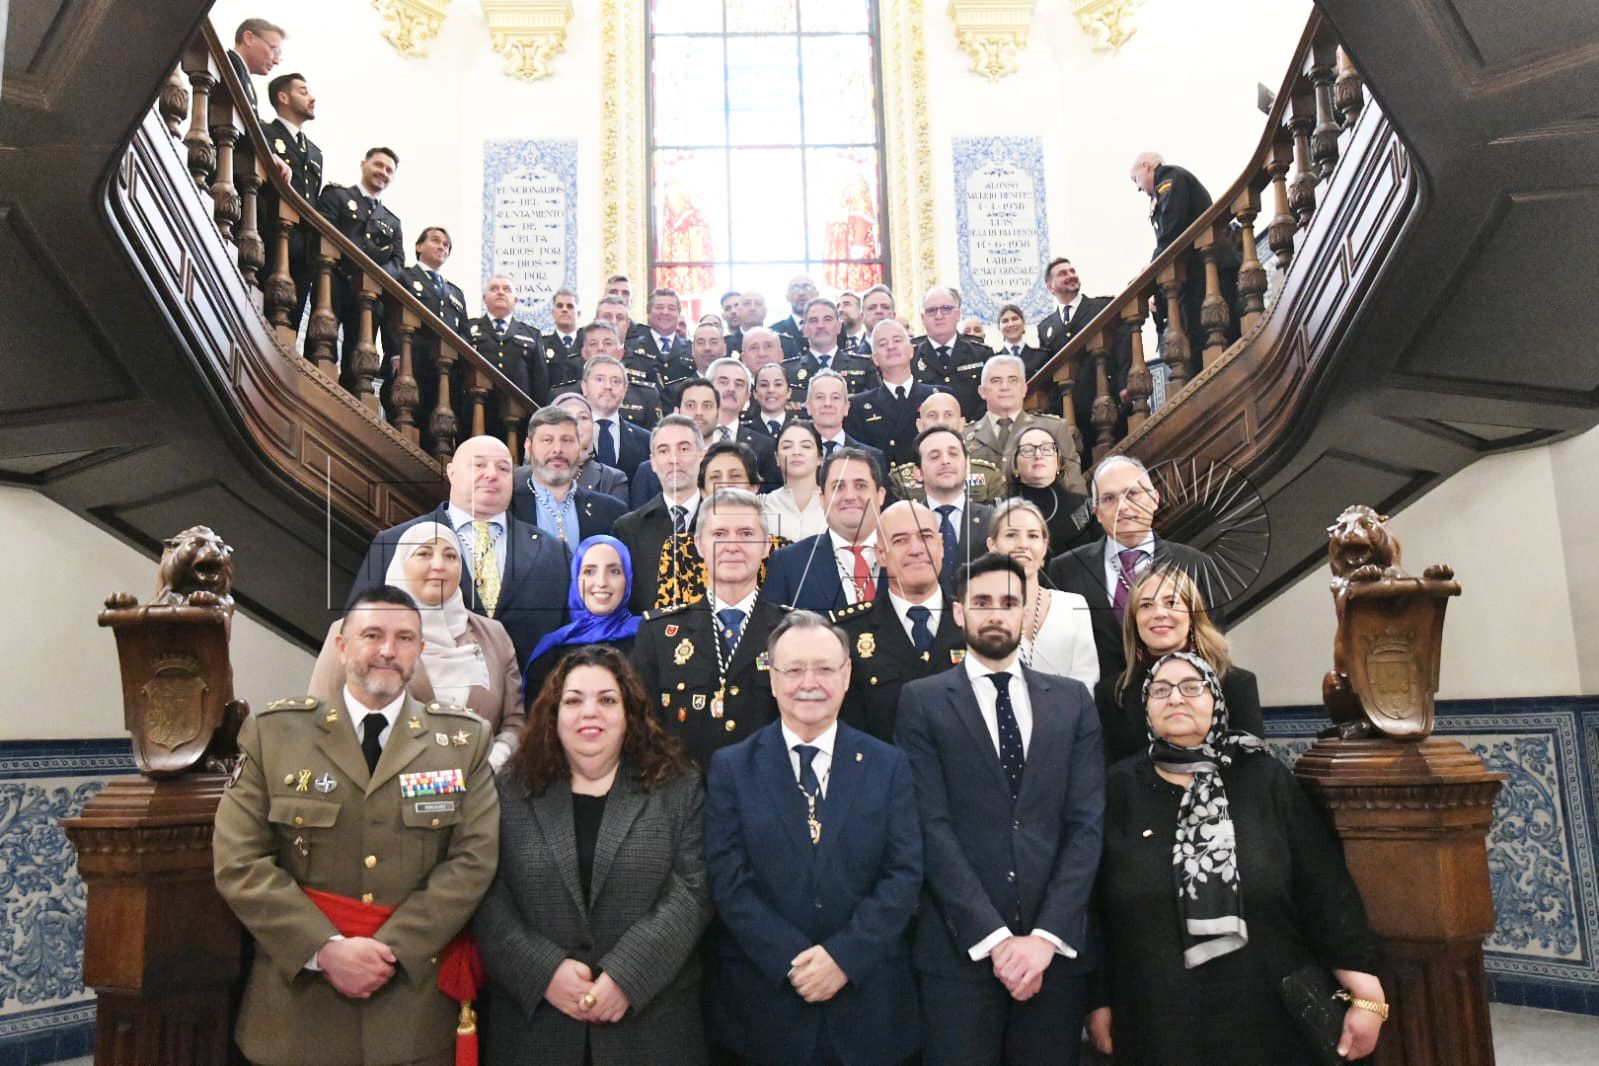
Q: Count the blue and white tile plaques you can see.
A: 2